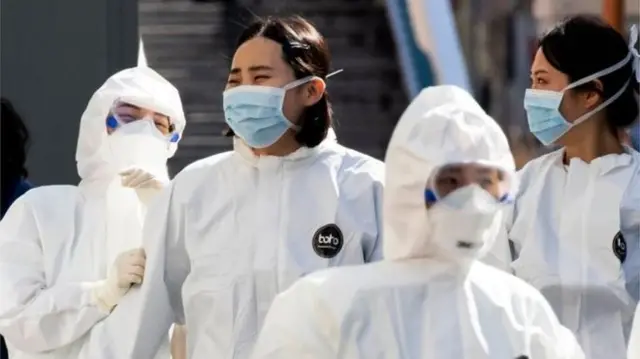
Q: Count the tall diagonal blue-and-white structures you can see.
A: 1